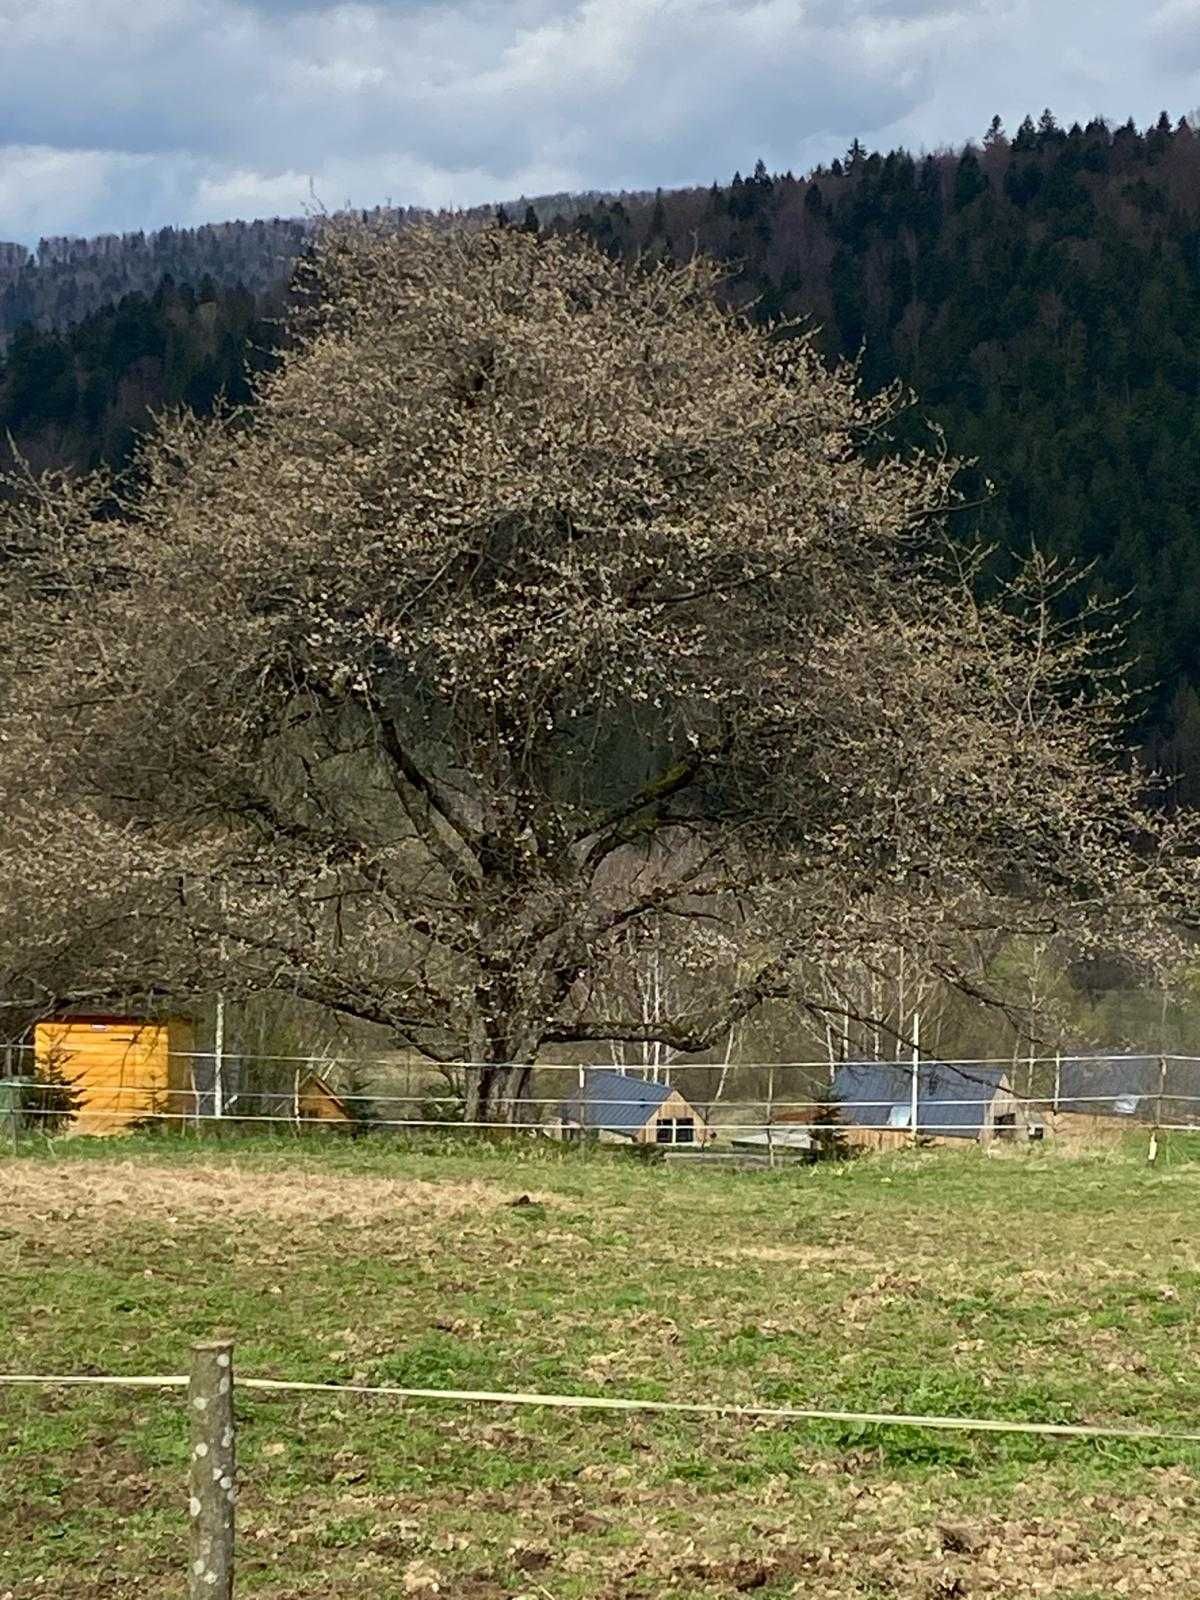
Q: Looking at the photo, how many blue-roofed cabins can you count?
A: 3